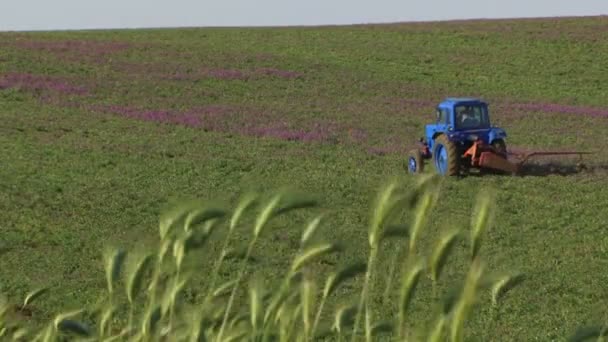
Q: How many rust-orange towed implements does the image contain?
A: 1